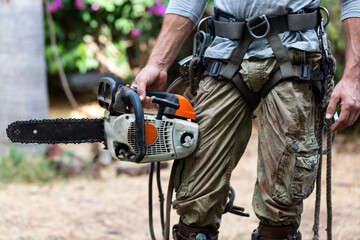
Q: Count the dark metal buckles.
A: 2